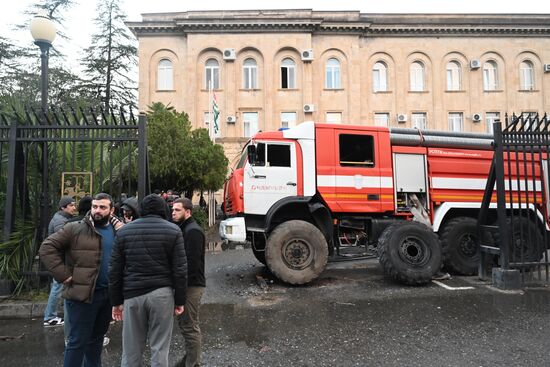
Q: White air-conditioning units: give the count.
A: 8